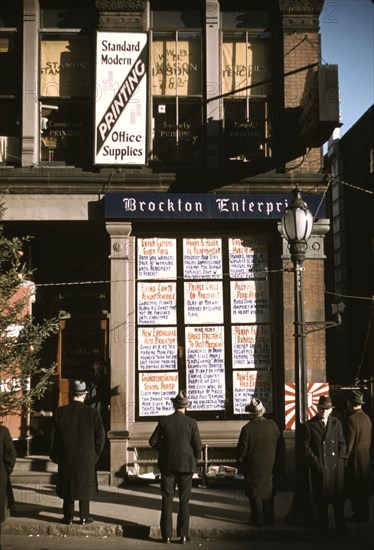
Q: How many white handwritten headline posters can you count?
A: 11